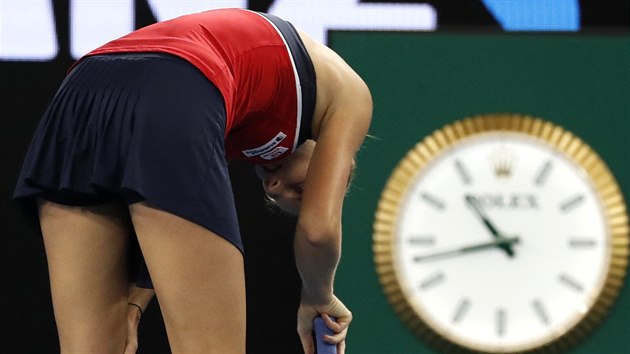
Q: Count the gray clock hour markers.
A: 11